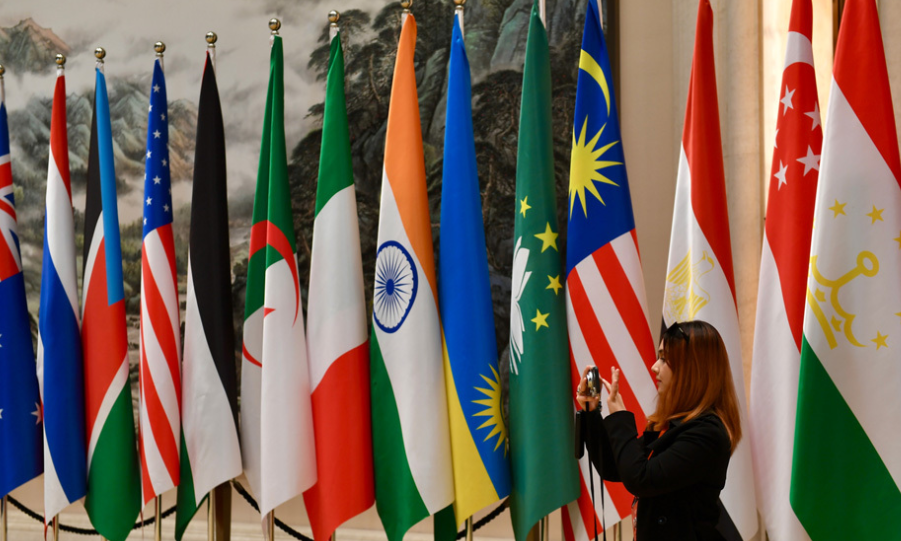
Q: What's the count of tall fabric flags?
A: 14